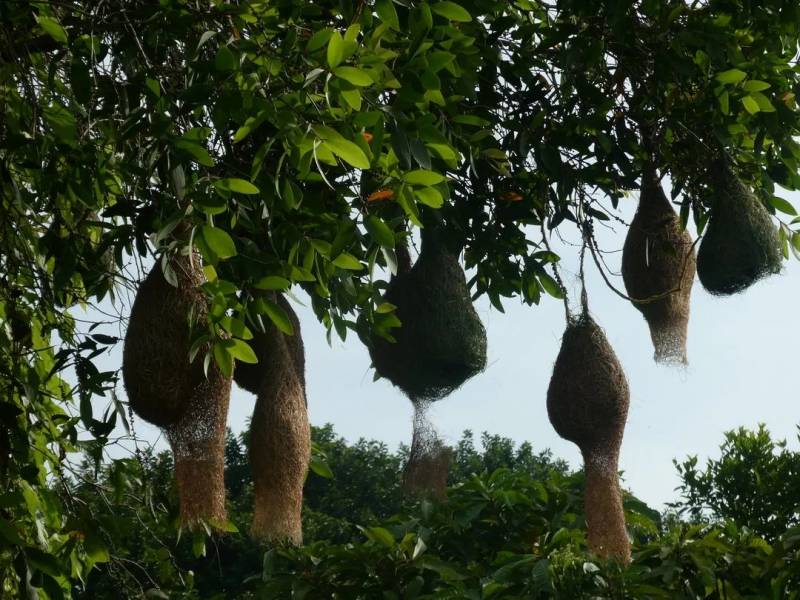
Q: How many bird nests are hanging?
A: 6